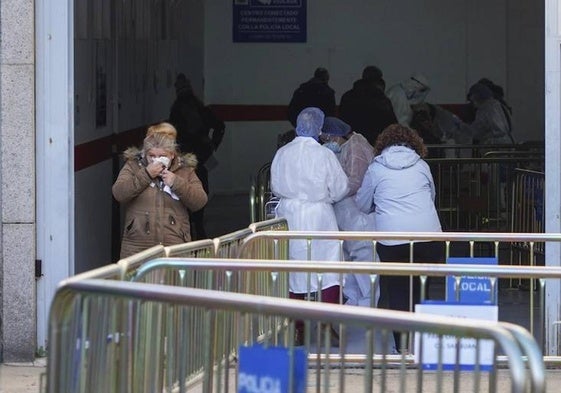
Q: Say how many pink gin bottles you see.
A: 0